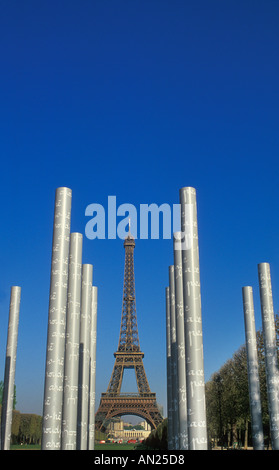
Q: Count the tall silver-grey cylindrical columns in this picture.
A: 11